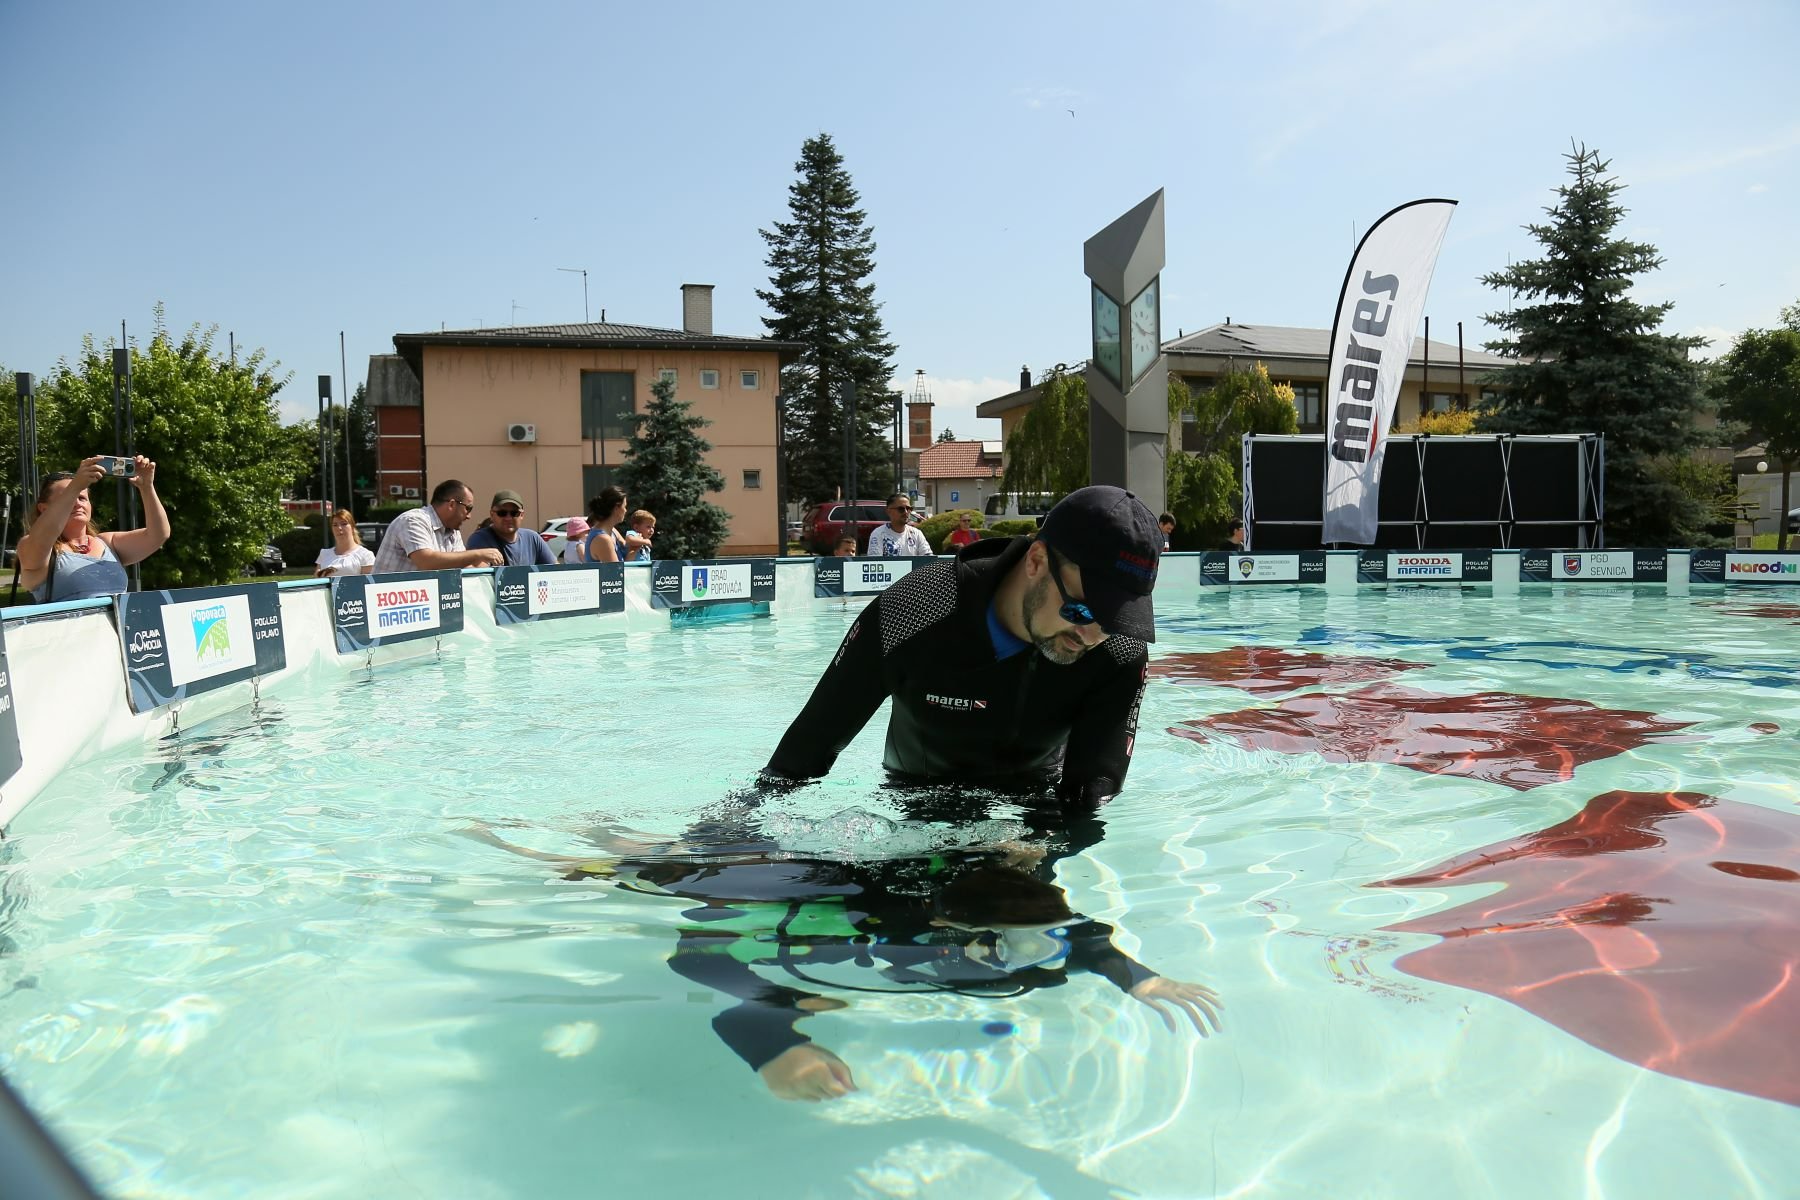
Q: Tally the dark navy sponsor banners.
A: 10